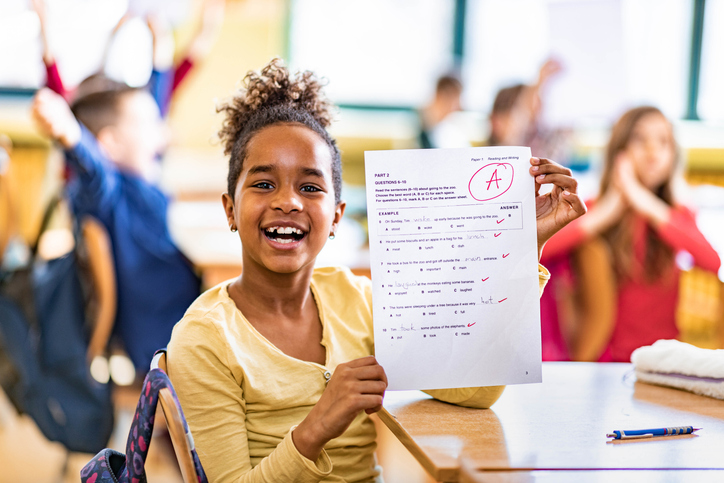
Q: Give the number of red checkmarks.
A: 6